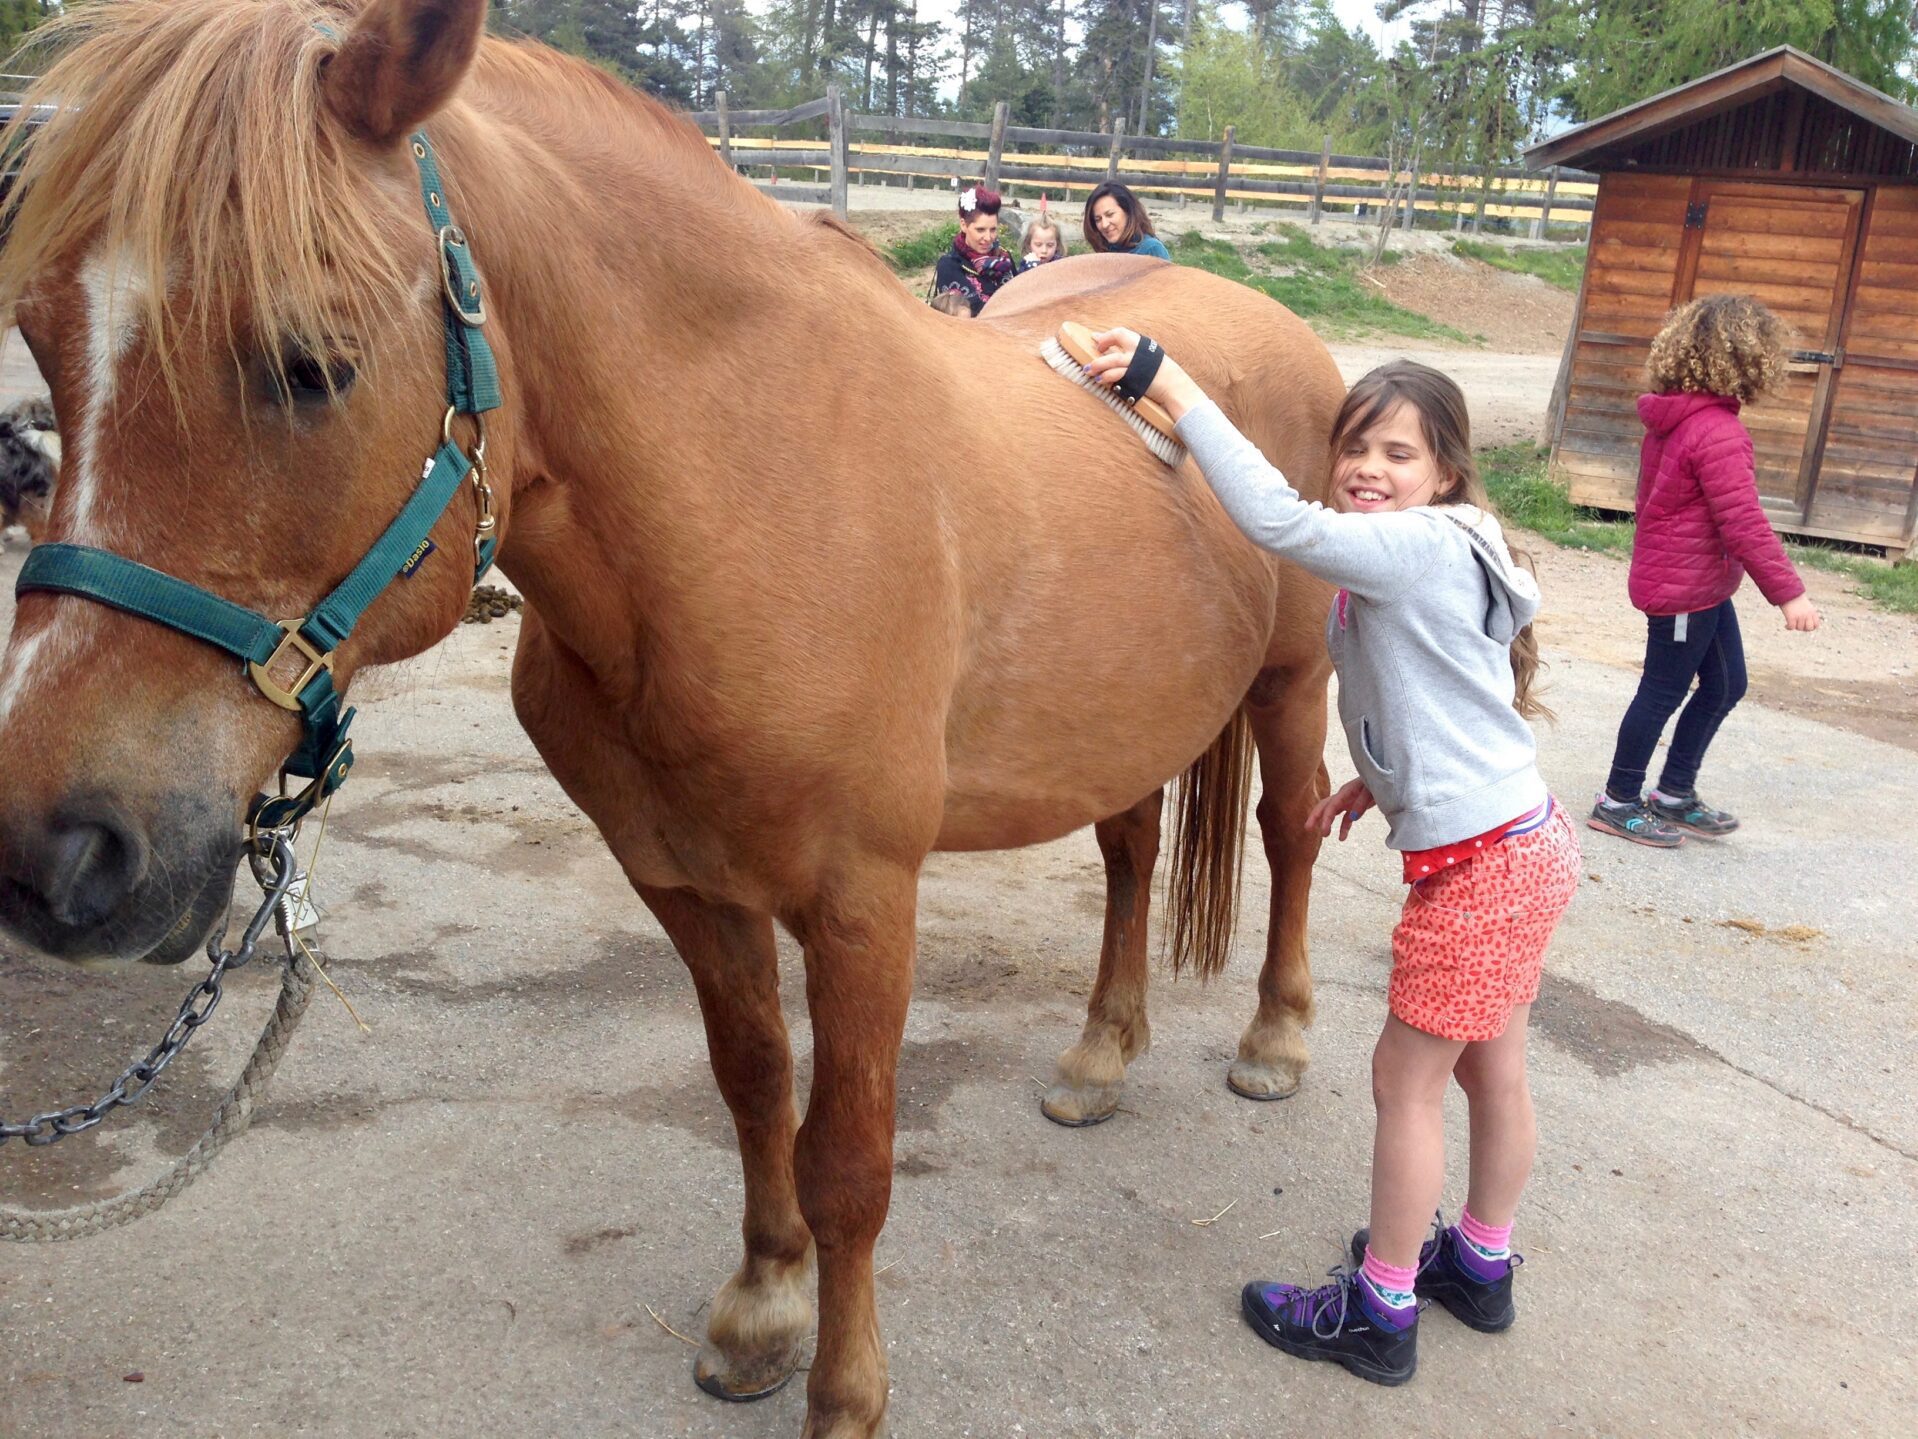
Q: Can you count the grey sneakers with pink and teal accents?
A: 2